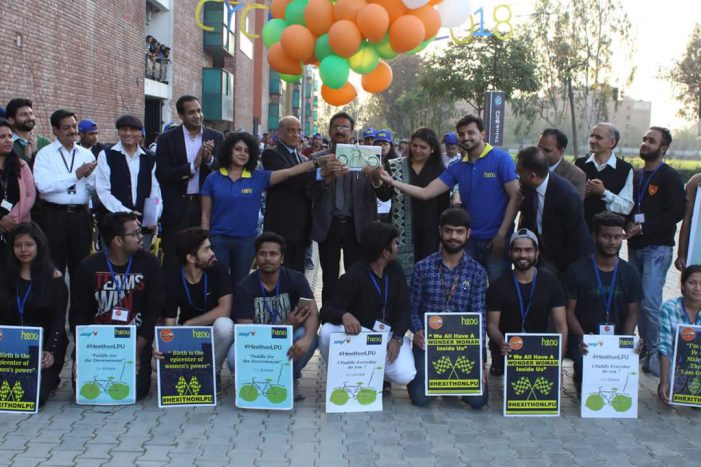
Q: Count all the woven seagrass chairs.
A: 0